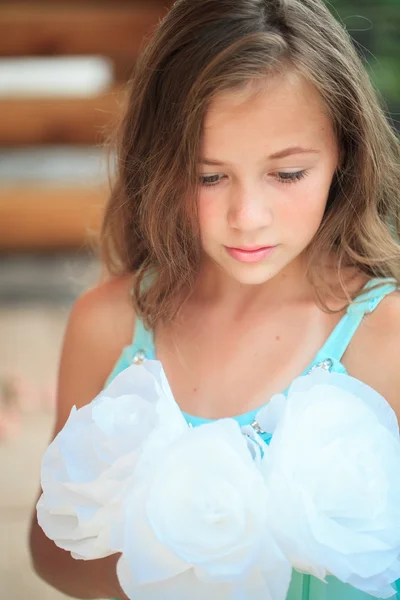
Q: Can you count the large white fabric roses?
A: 3